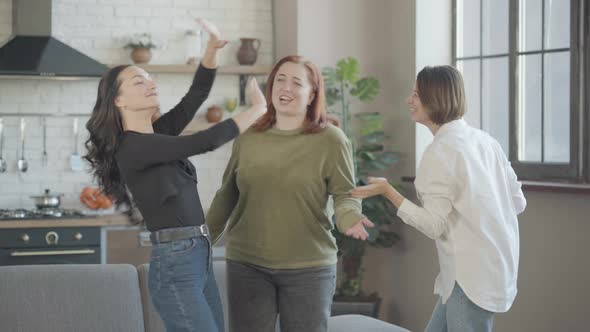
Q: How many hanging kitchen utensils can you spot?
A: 4